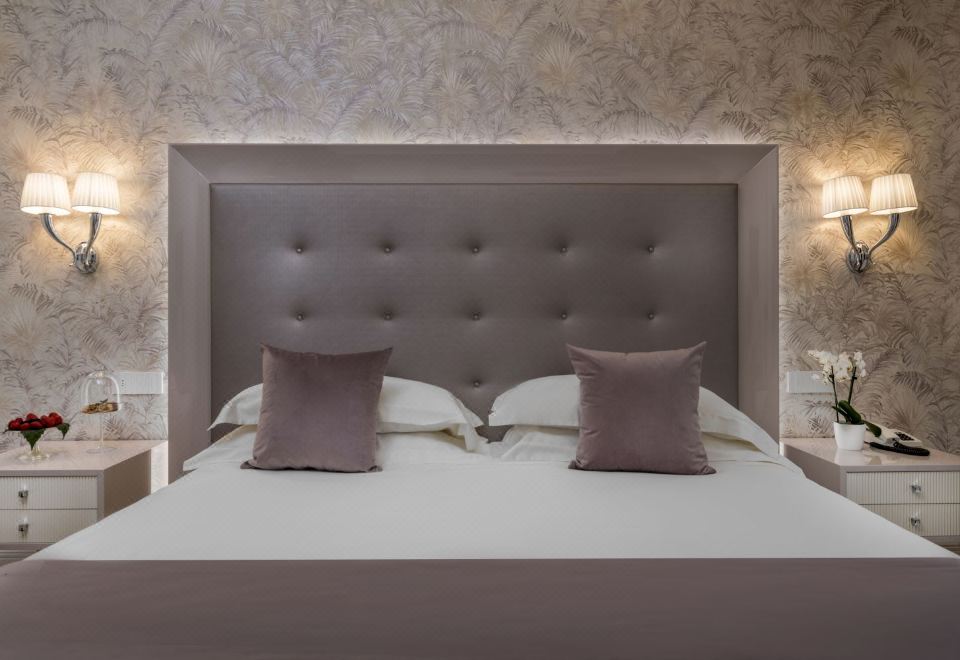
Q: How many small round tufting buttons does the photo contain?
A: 11